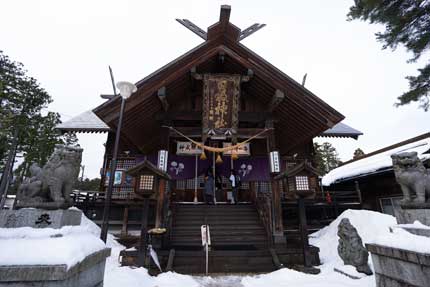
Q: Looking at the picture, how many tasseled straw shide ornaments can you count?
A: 3